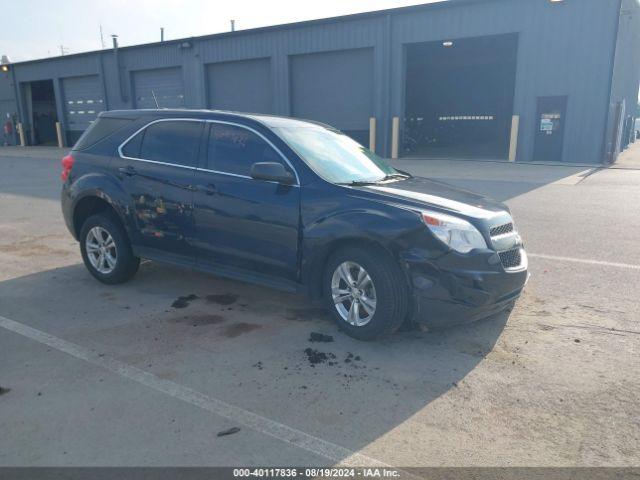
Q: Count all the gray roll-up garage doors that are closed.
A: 4